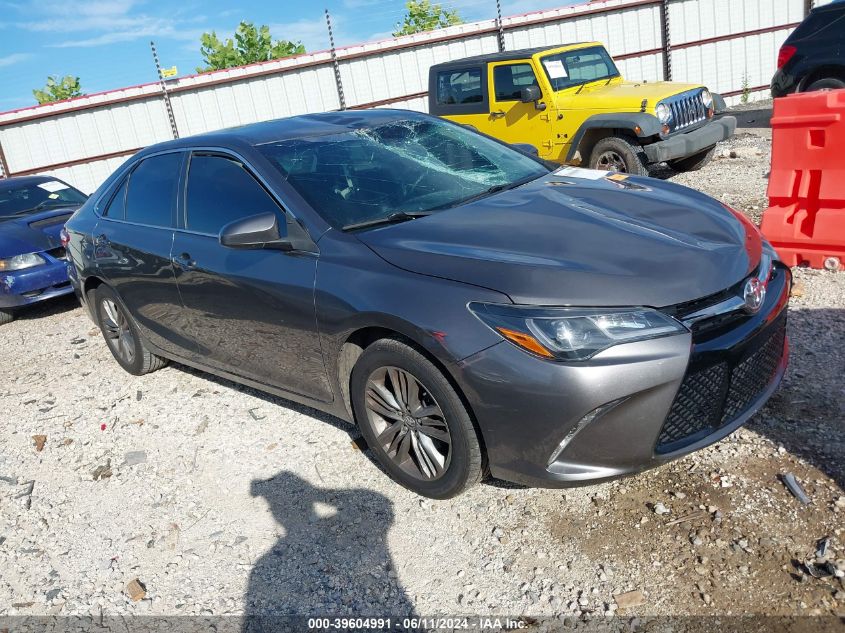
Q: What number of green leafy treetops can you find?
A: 3